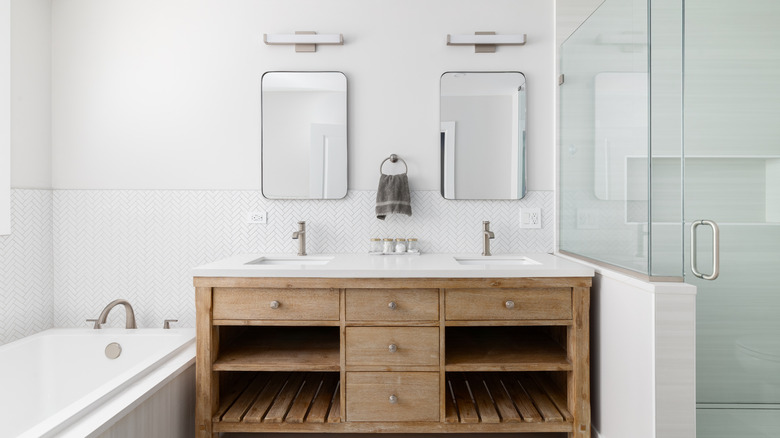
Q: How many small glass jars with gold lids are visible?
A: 4